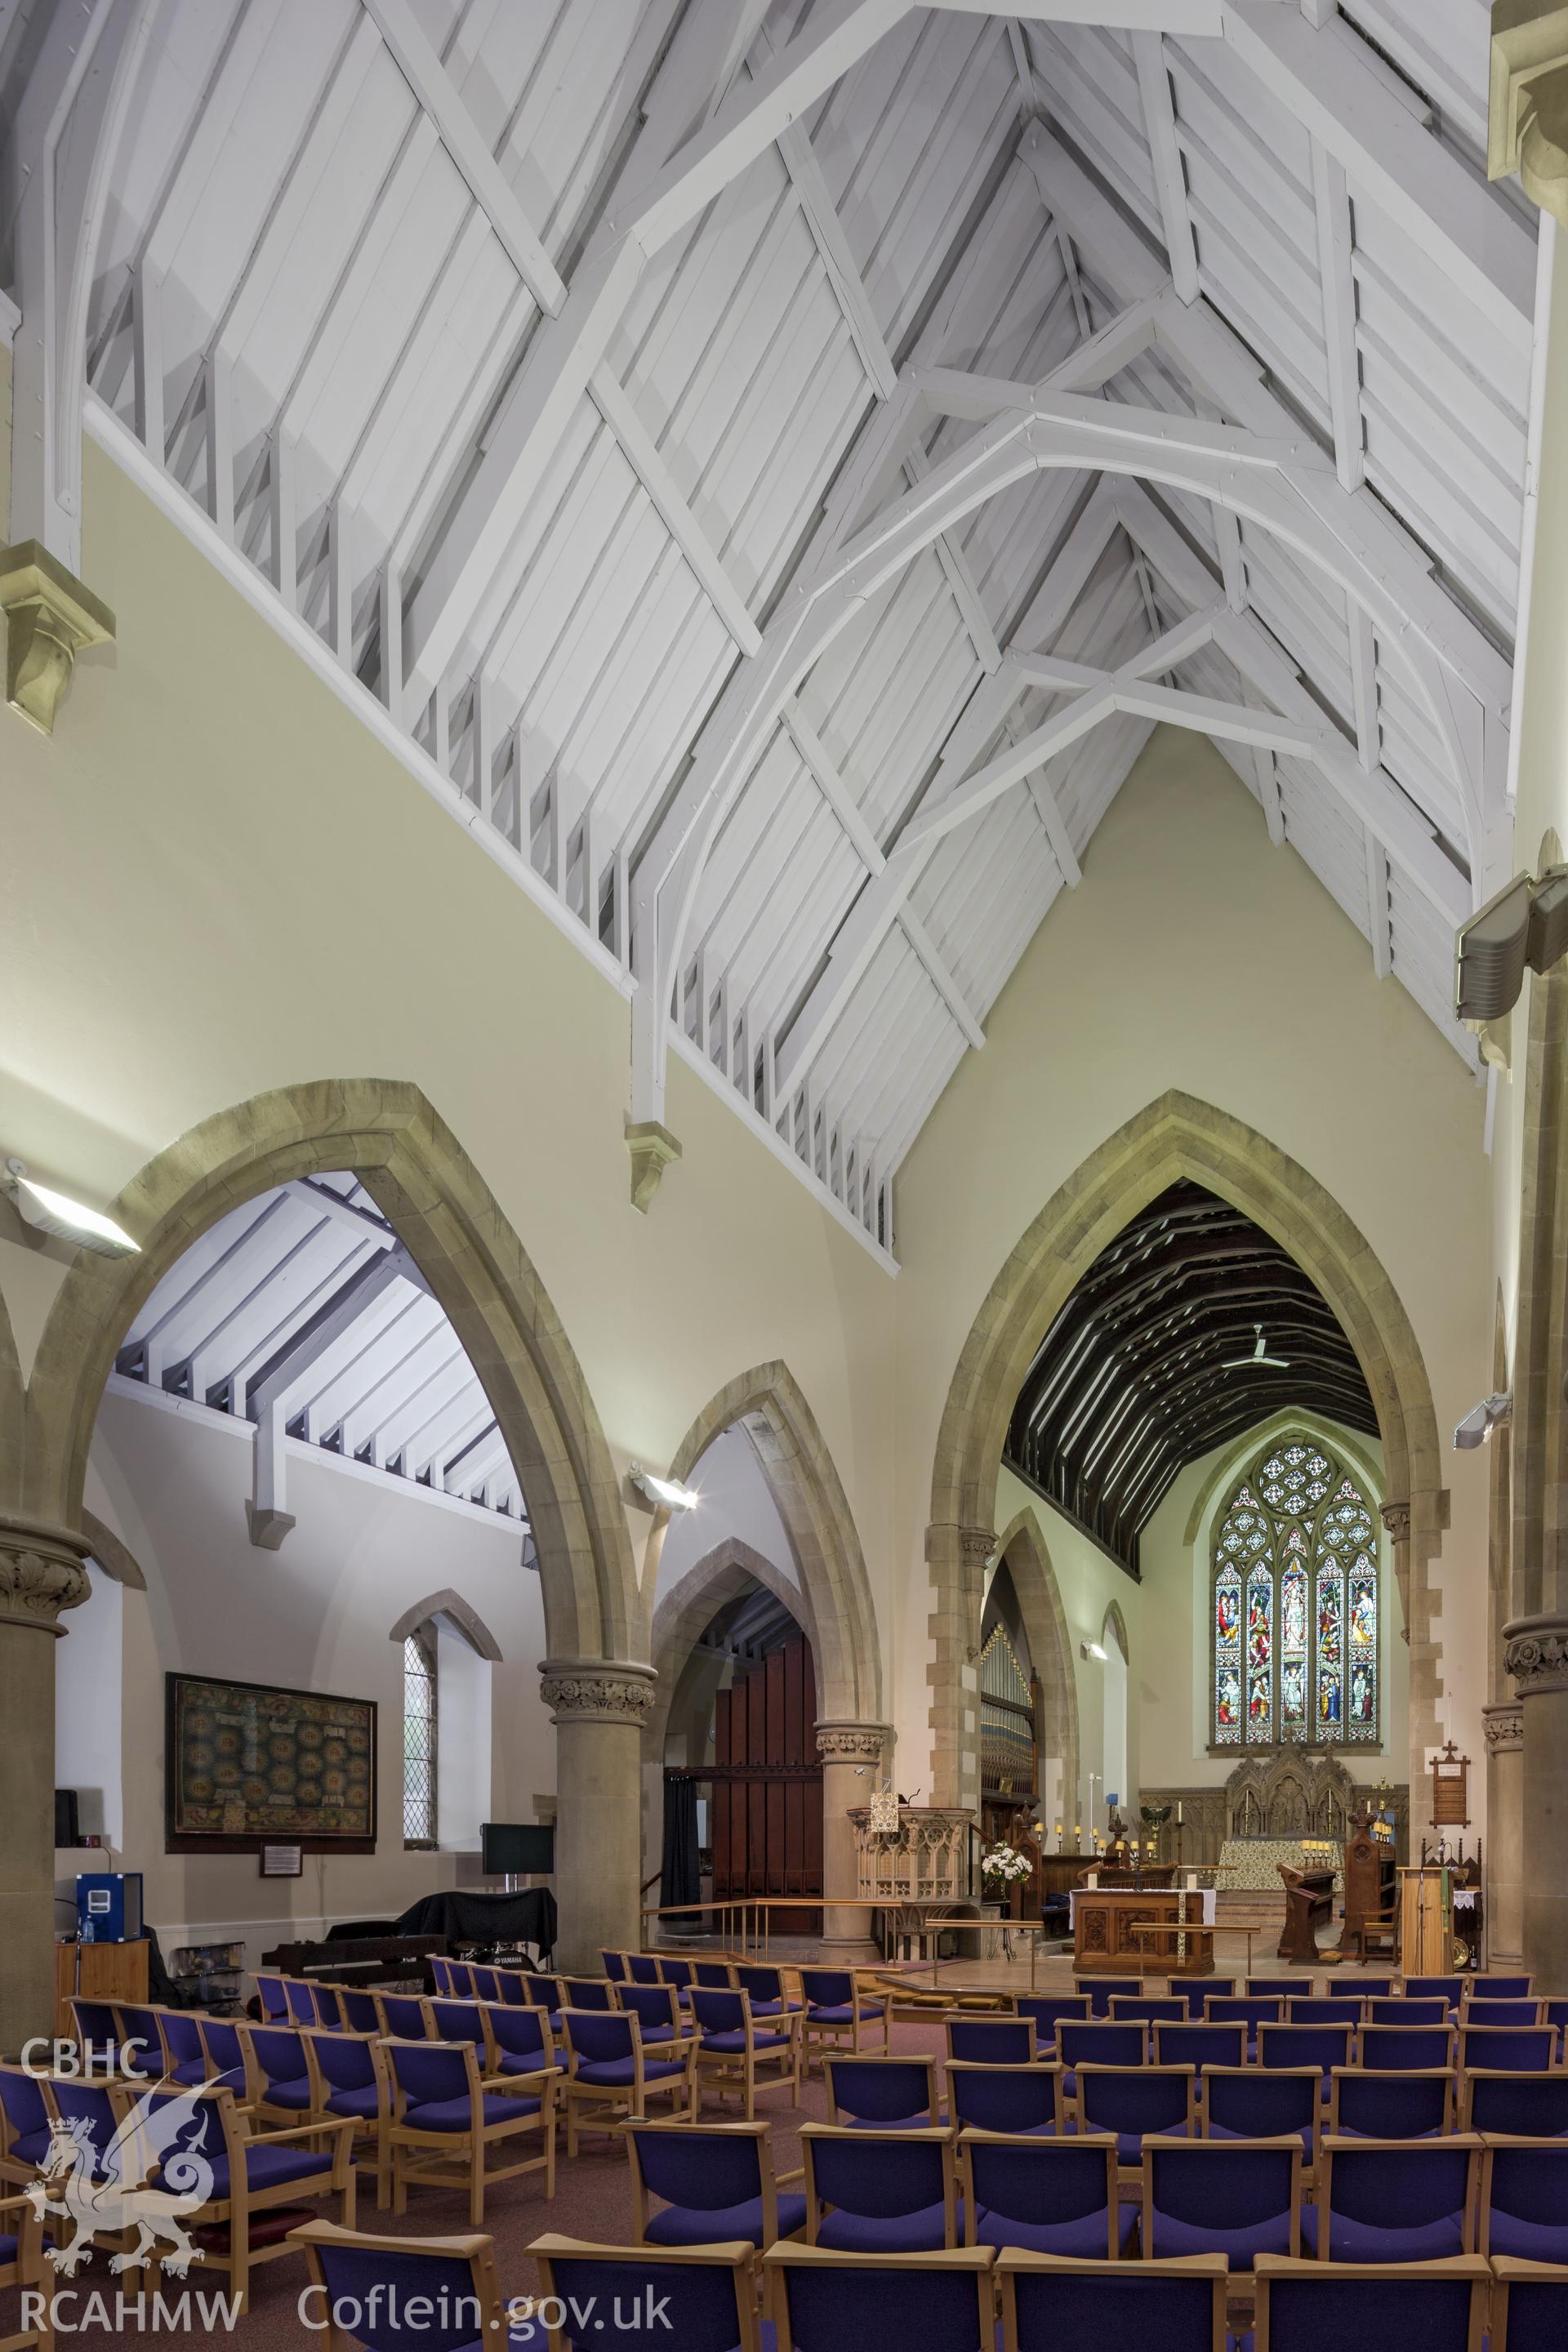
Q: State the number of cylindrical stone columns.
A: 5